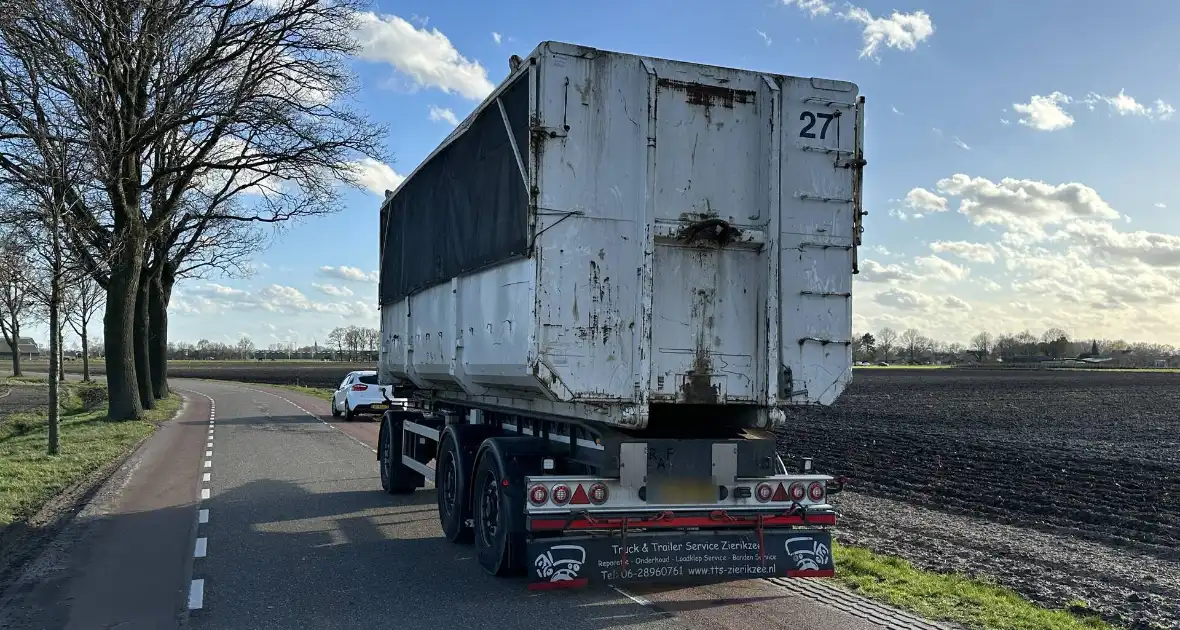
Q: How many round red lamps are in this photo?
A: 6